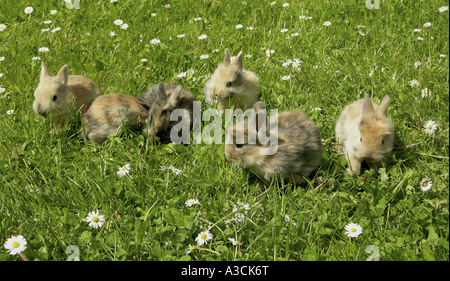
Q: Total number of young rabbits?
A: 6